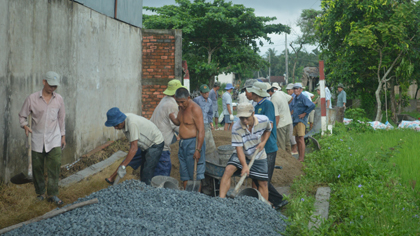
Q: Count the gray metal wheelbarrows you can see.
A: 1